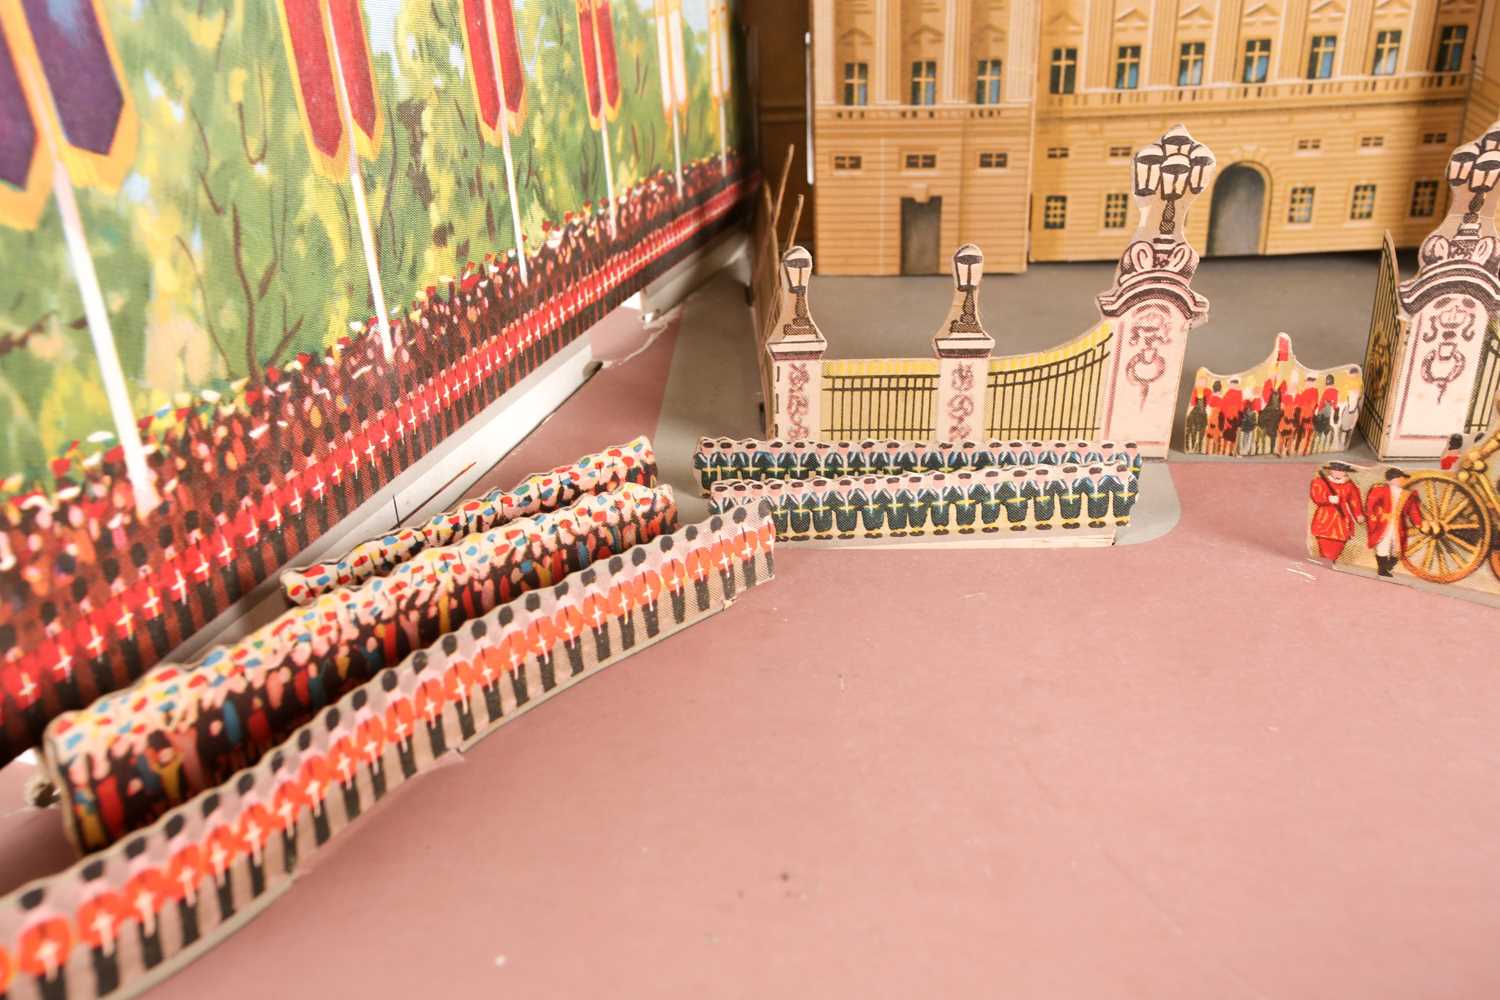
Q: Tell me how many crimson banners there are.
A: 6